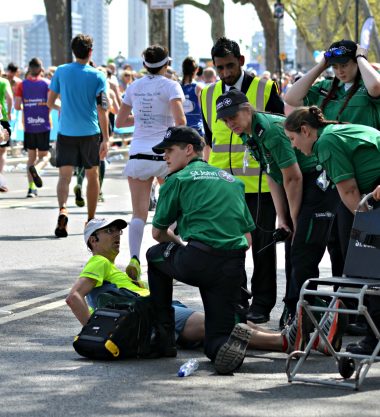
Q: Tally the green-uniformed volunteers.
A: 4